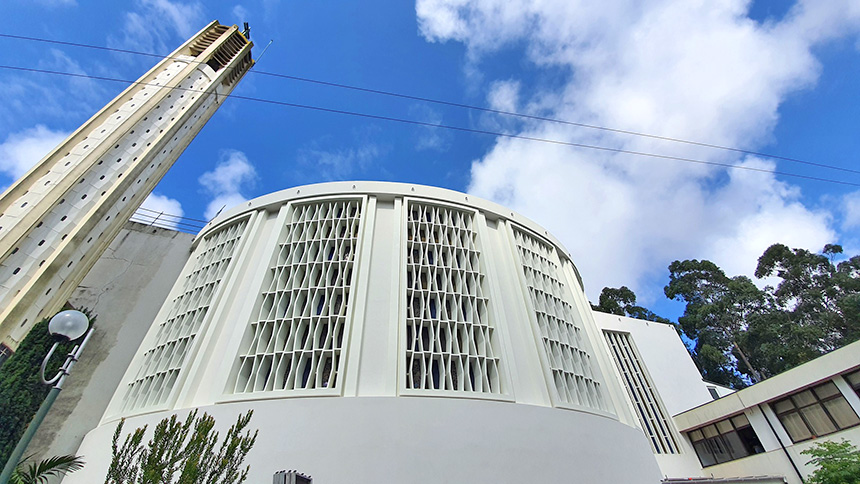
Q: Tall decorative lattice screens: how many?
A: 4